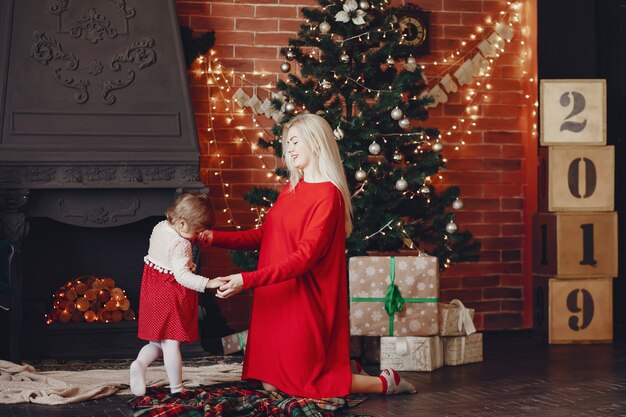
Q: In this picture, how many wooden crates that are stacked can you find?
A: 4